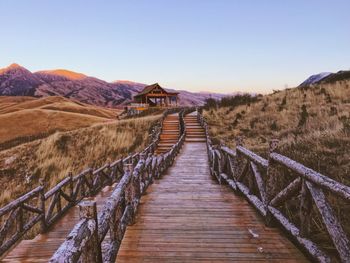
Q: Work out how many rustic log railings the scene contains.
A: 3